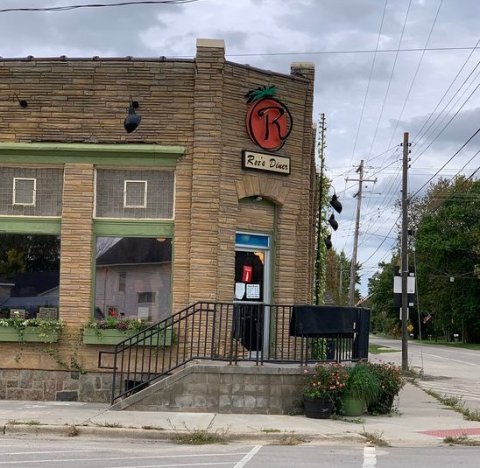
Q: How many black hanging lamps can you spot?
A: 4